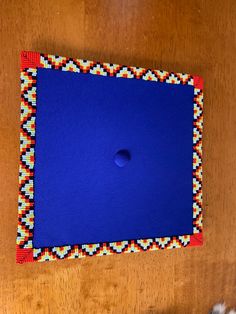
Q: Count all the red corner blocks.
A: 4